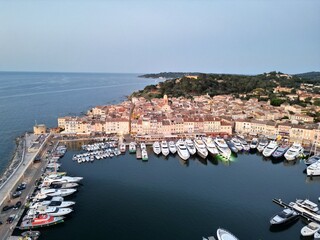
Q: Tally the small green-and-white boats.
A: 2